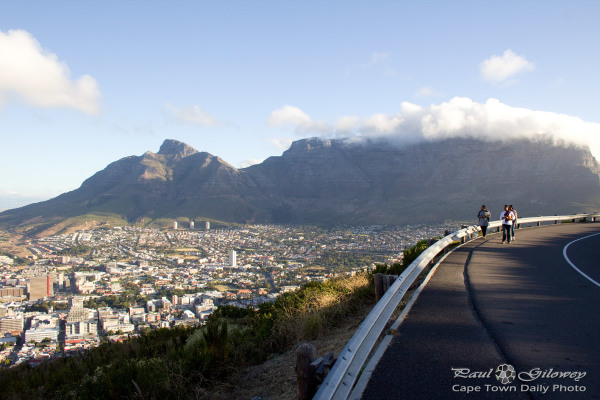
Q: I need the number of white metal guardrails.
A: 1